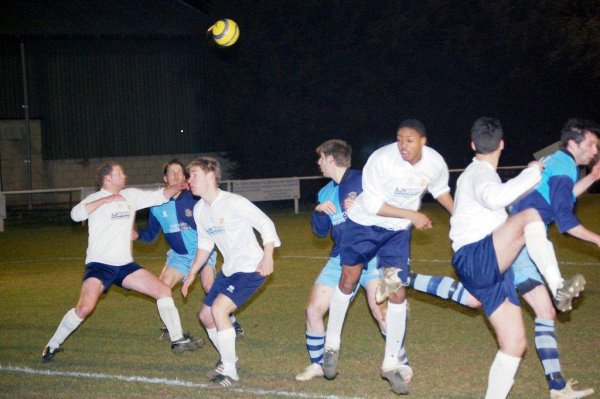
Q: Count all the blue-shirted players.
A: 3